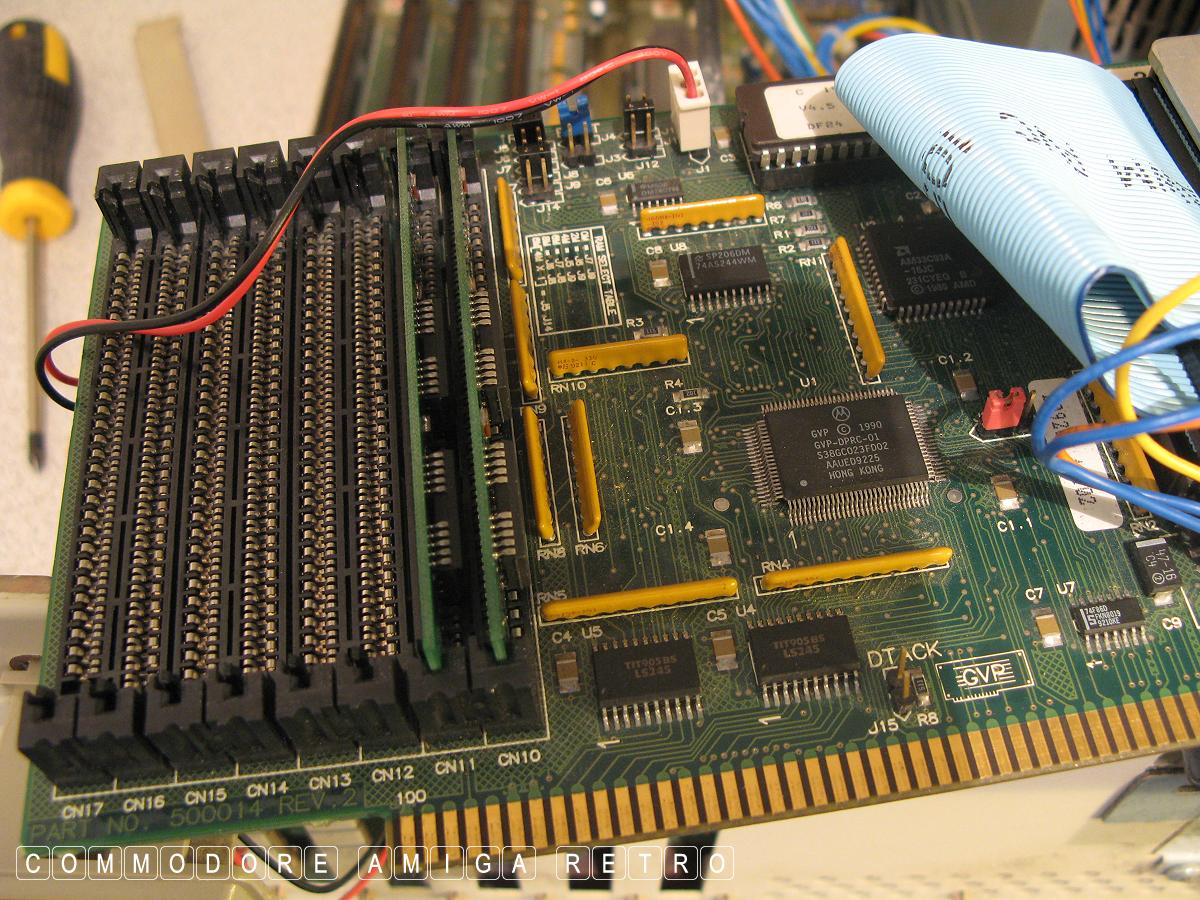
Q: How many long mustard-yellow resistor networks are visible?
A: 10